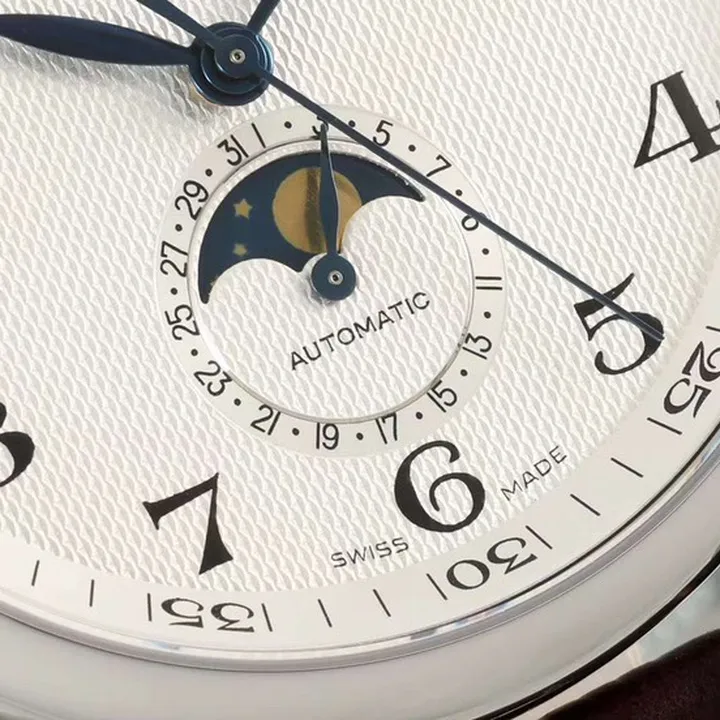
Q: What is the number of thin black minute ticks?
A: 12